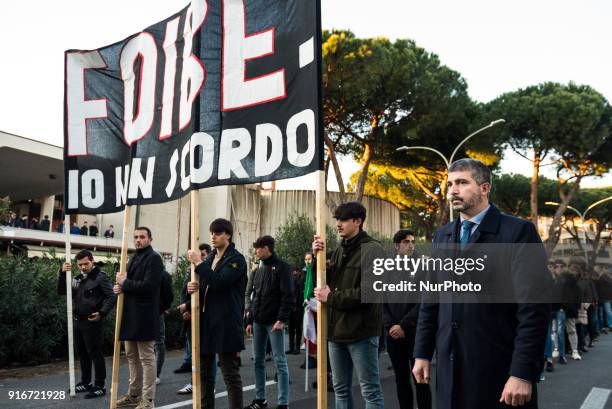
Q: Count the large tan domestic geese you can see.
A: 0